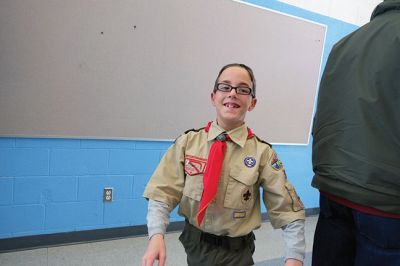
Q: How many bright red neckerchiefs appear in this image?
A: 1